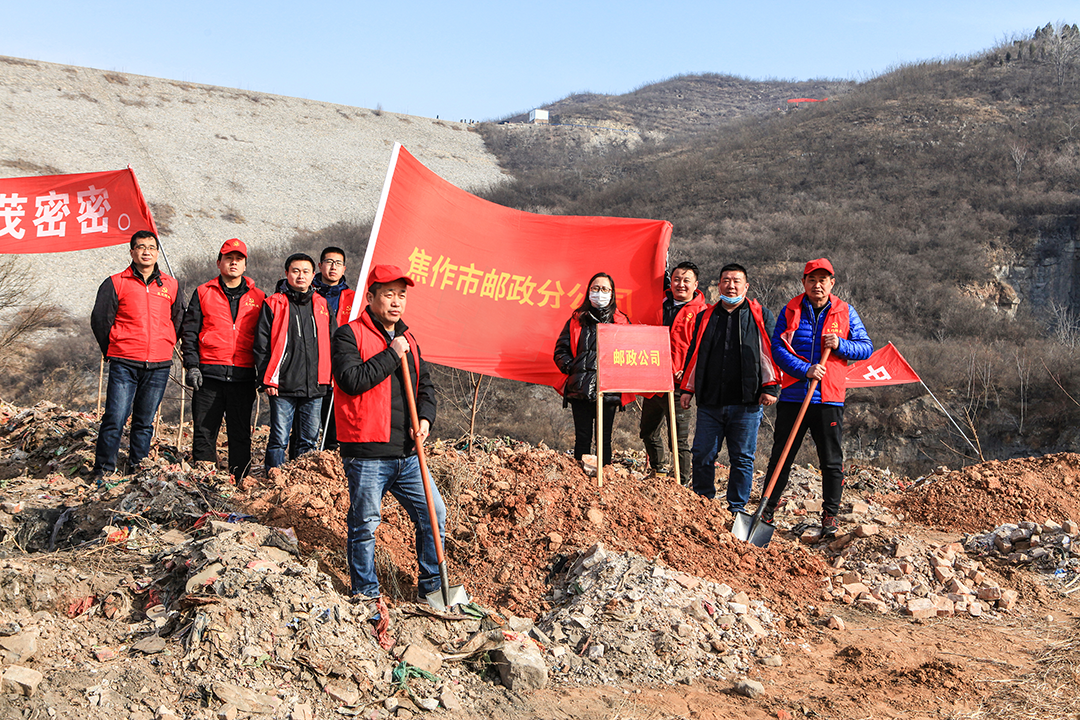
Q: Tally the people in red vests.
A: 9